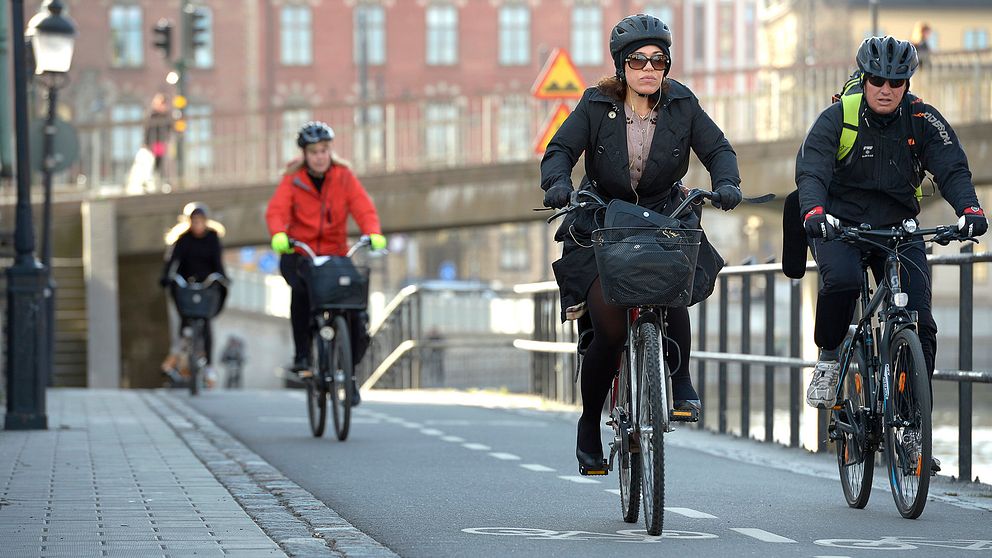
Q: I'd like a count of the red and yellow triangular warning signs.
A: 2